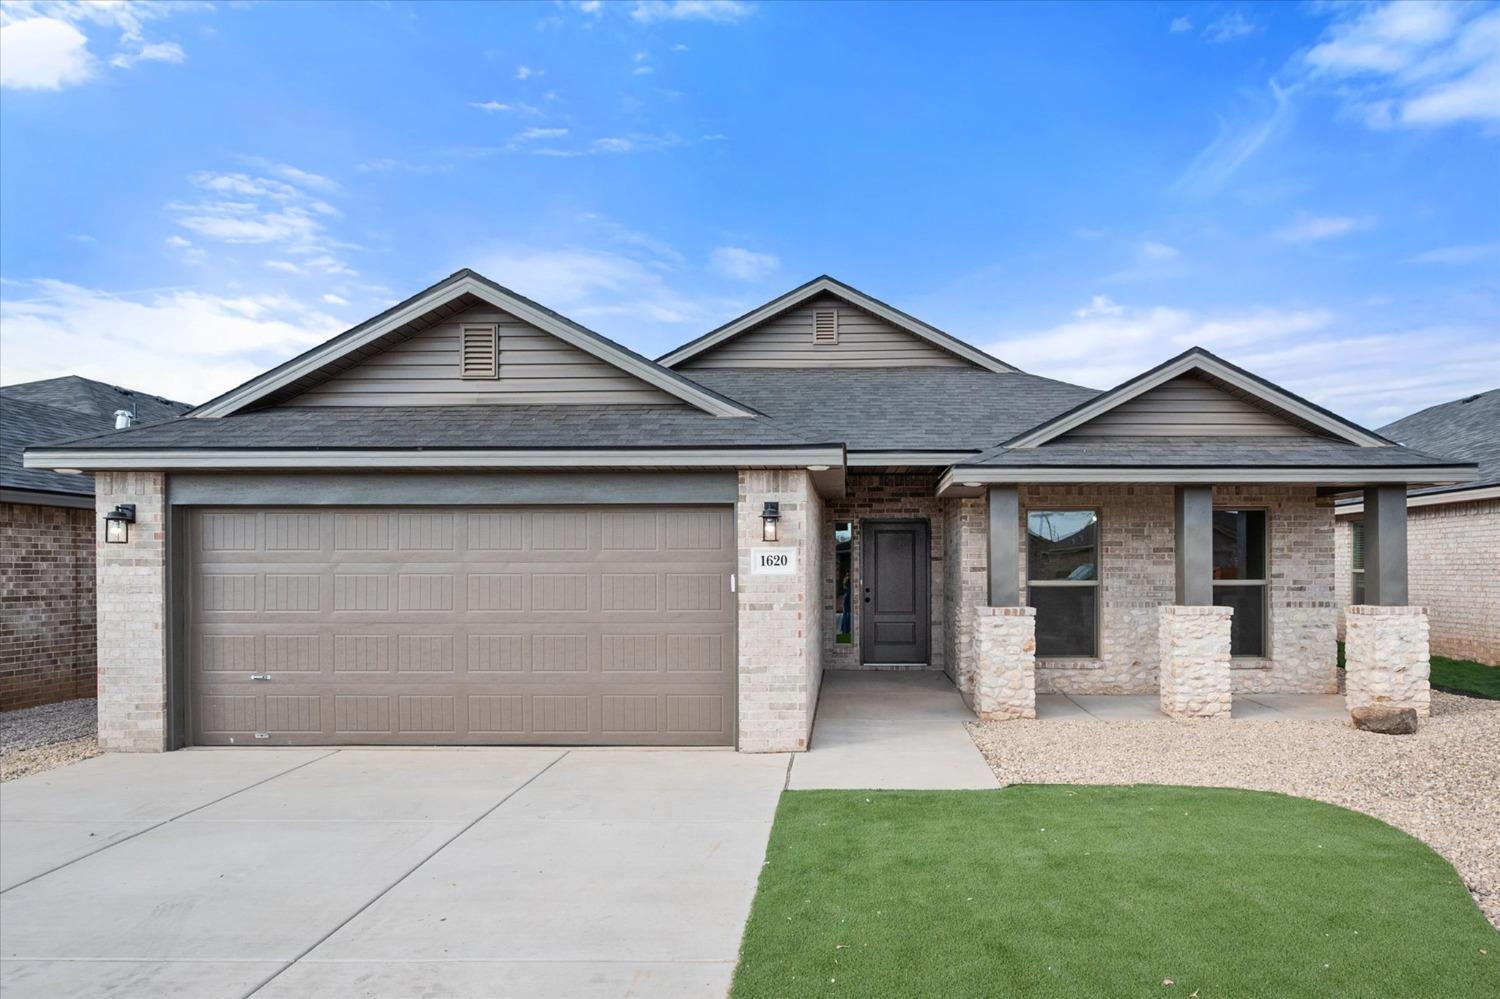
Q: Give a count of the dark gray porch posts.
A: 3